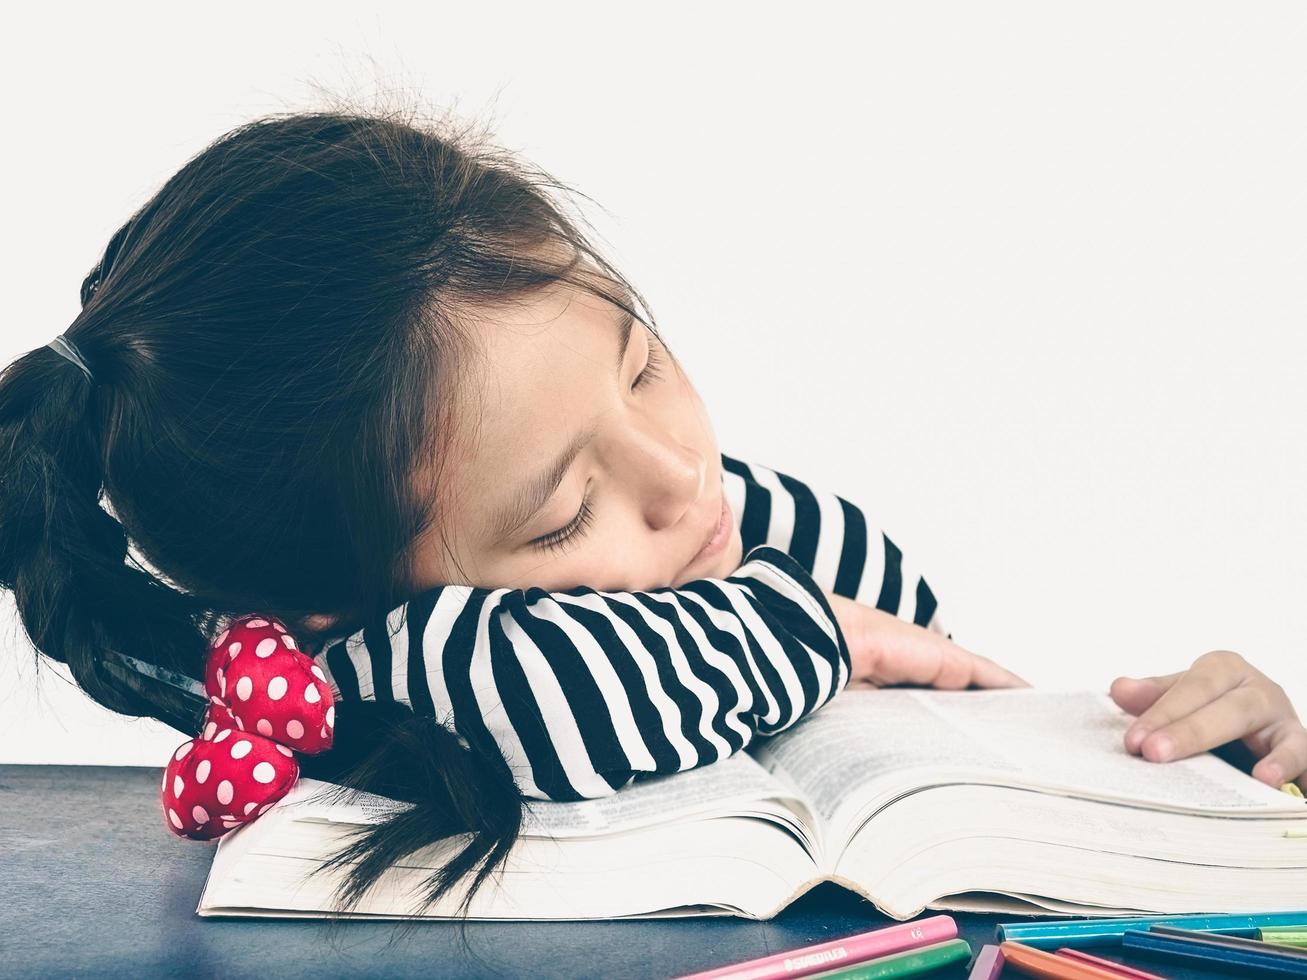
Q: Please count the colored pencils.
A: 9